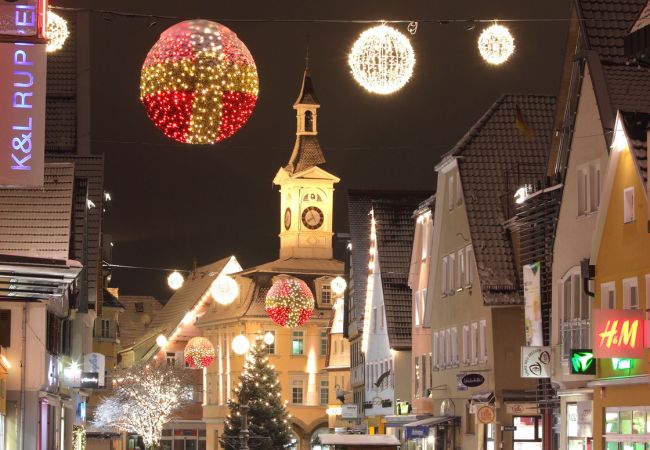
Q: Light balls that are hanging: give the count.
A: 12